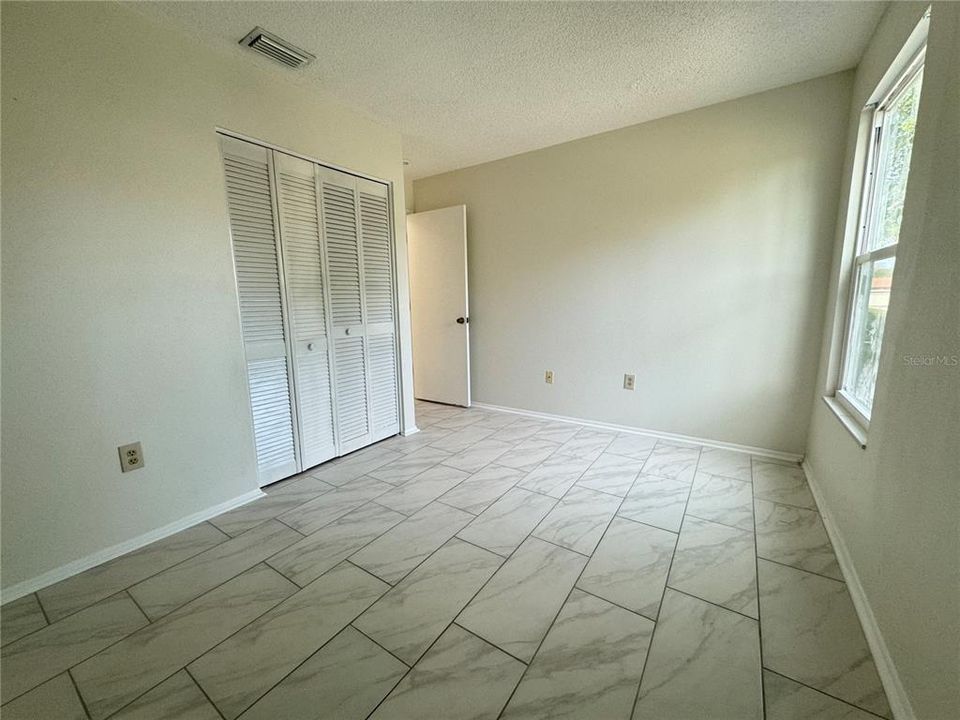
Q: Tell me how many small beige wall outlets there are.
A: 3